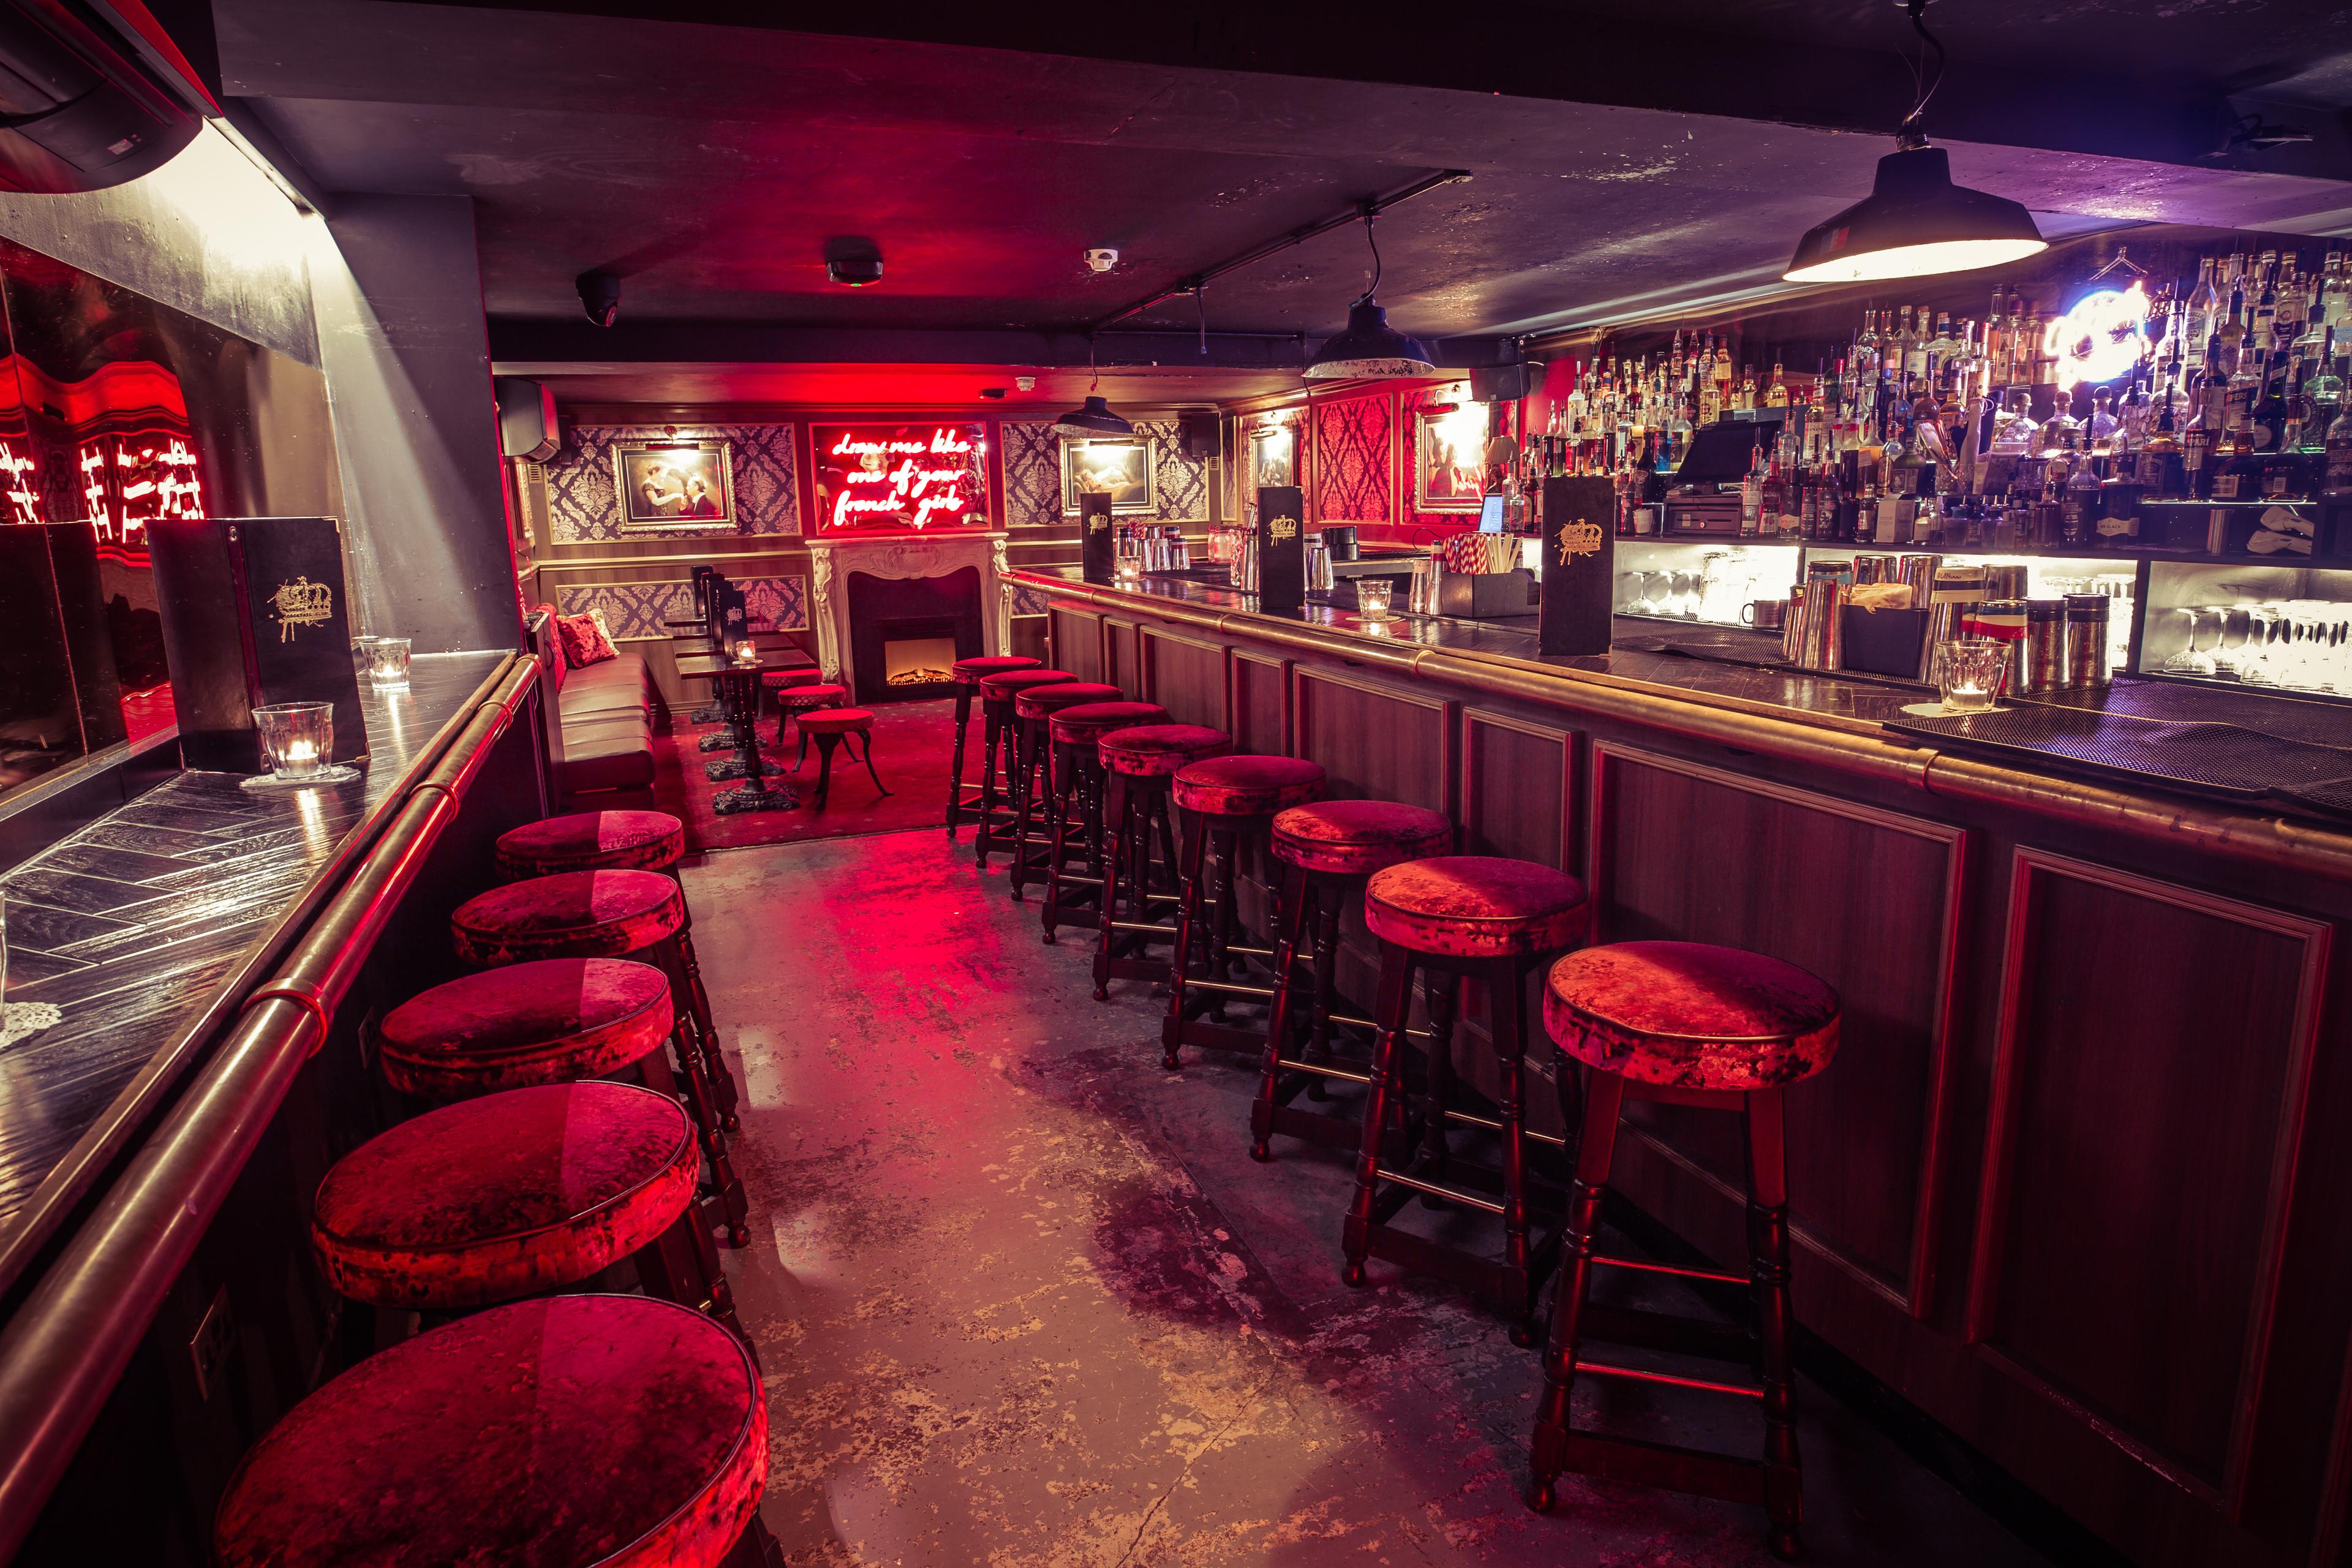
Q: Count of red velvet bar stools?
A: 14